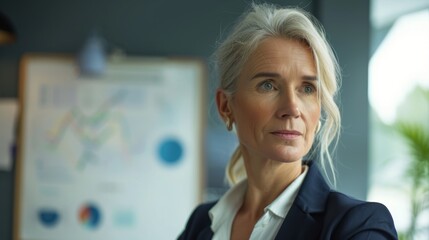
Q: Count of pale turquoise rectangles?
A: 1